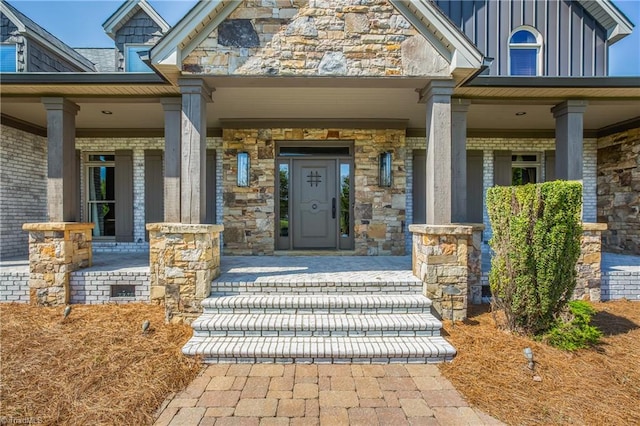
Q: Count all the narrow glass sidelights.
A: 2